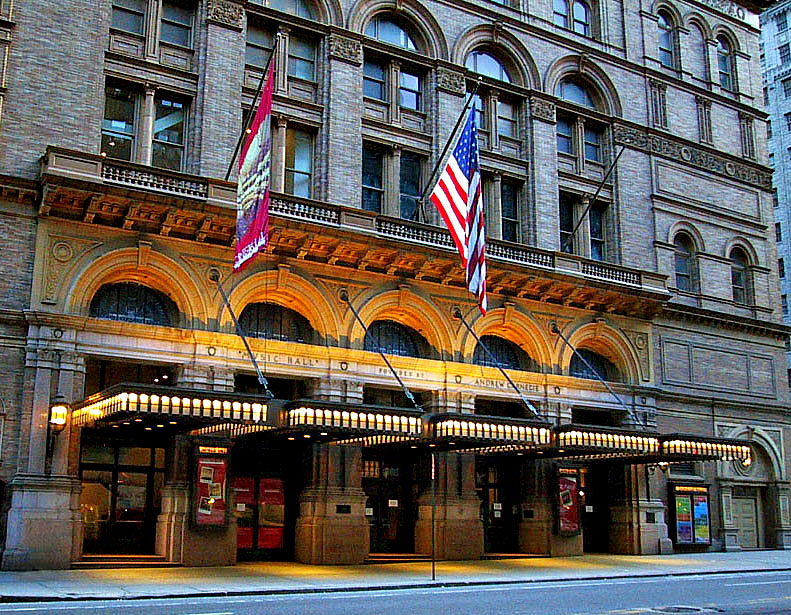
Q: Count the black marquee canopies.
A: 5